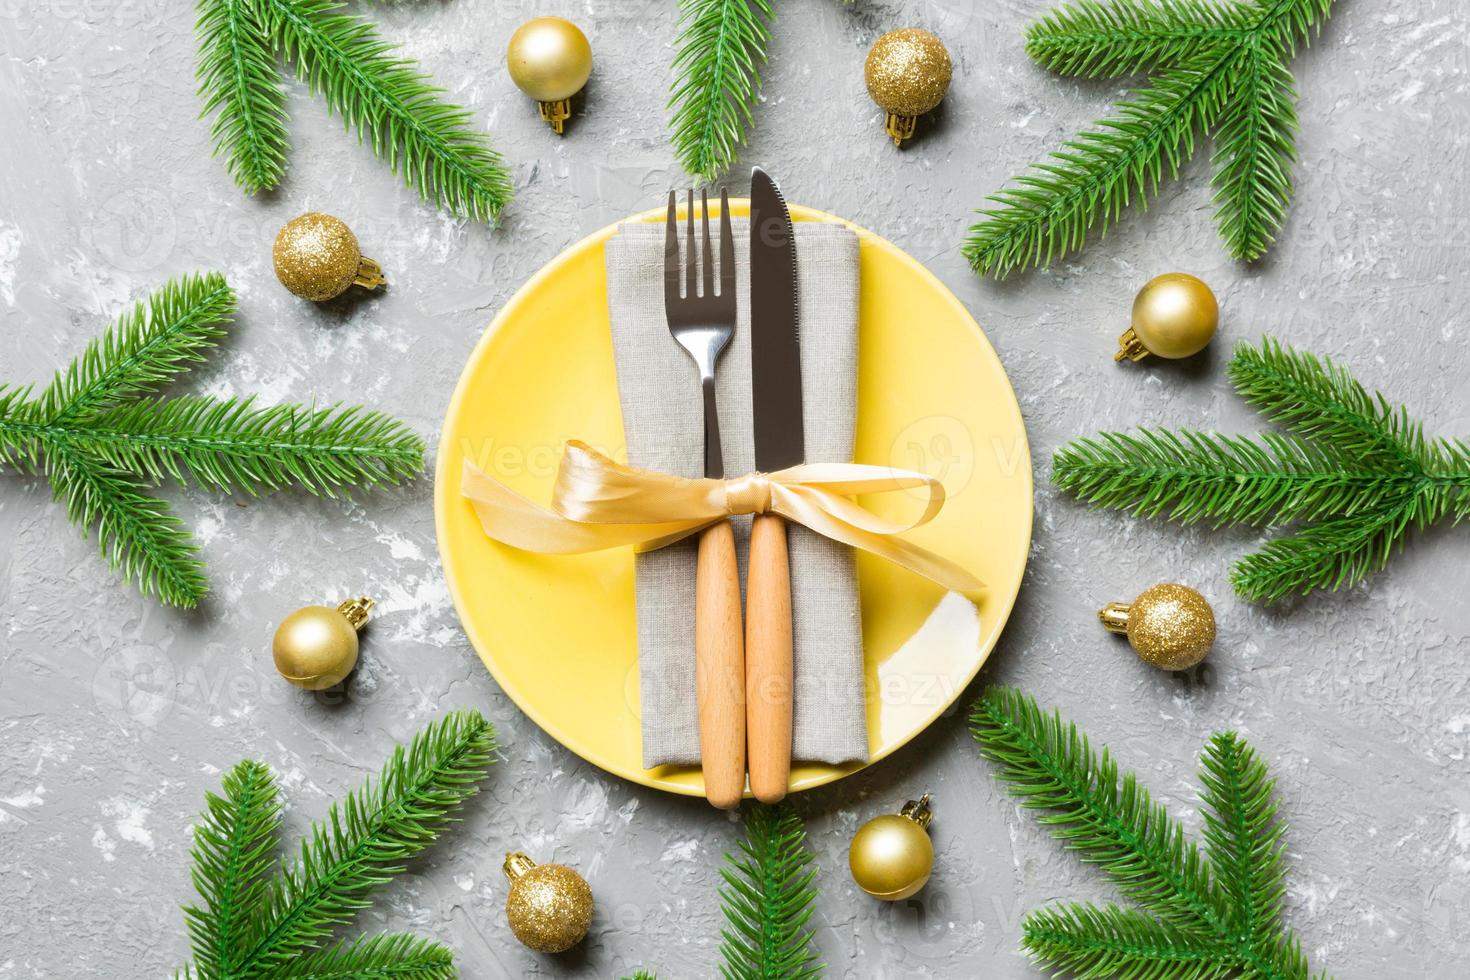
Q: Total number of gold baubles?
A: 8